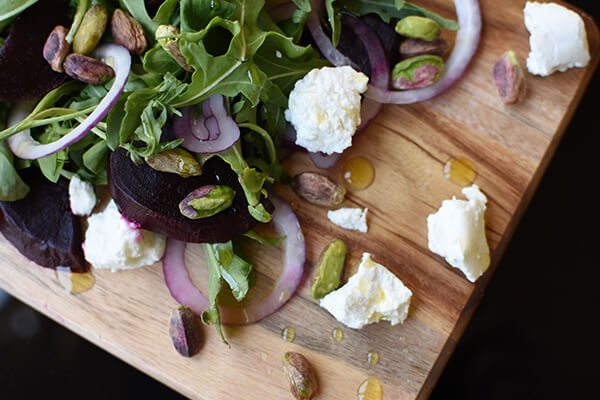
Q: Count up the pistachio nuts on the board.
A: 15